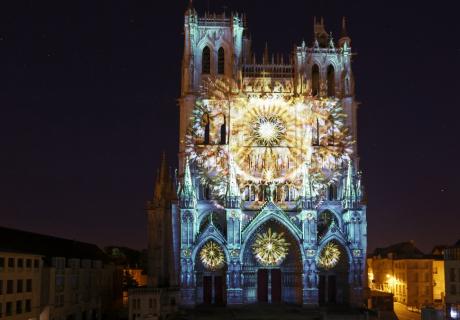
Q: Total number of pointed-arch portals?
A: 3